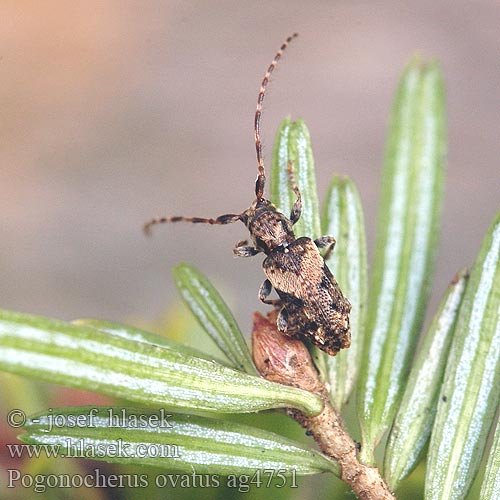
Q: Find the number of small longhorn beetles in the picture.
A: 1